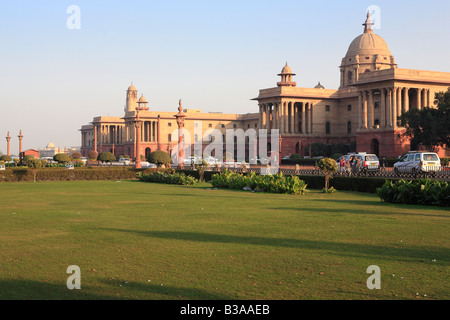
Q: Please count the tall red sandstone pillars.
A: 4